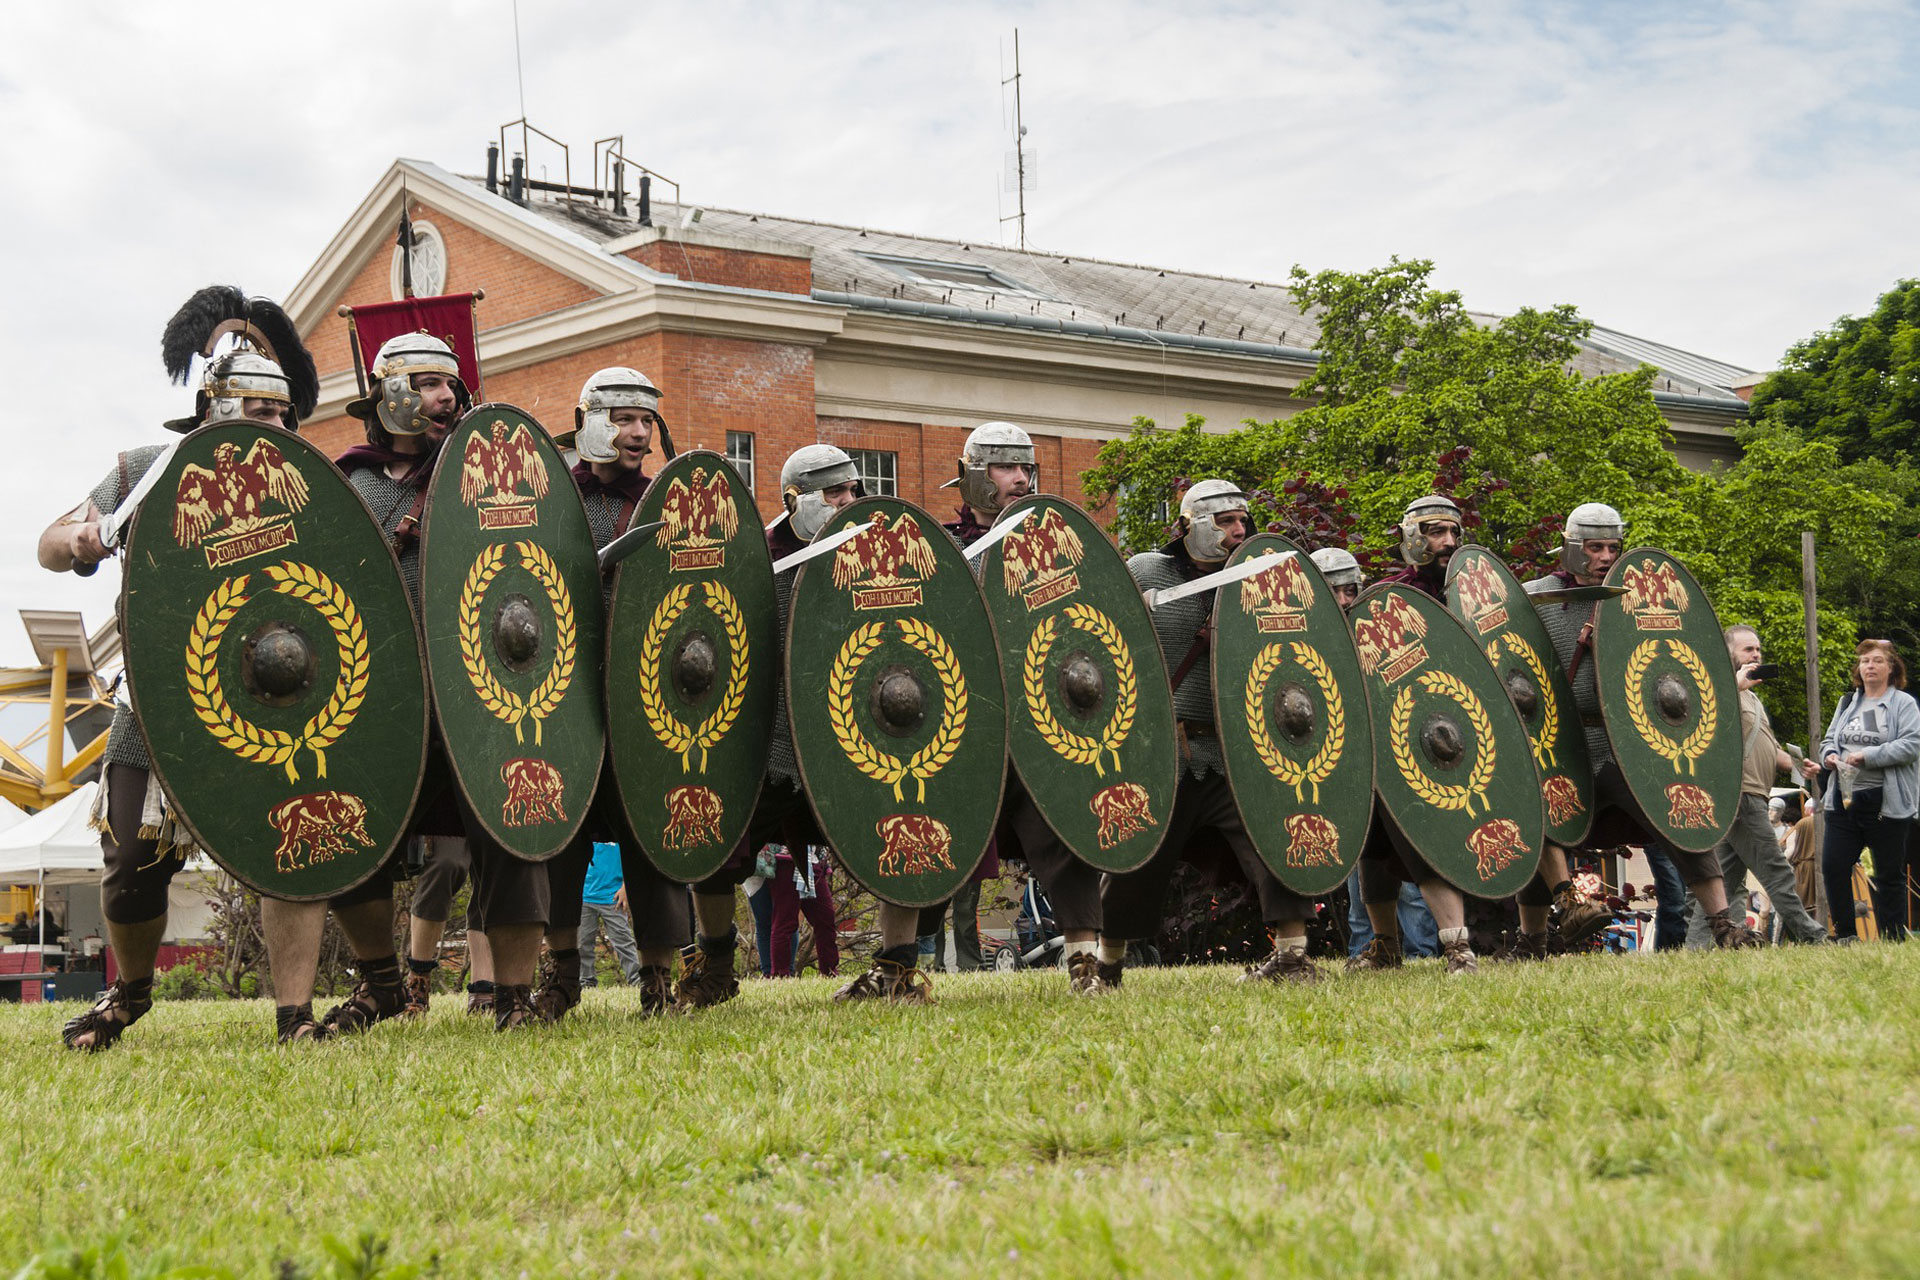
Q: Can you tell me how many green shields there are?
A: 9